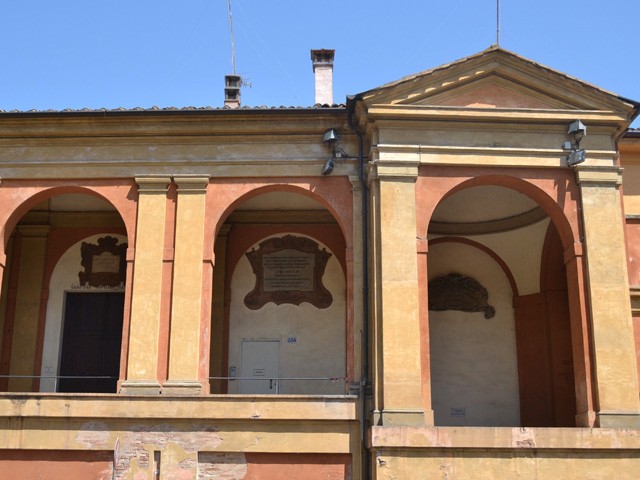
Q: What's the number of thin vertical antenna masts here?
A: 2